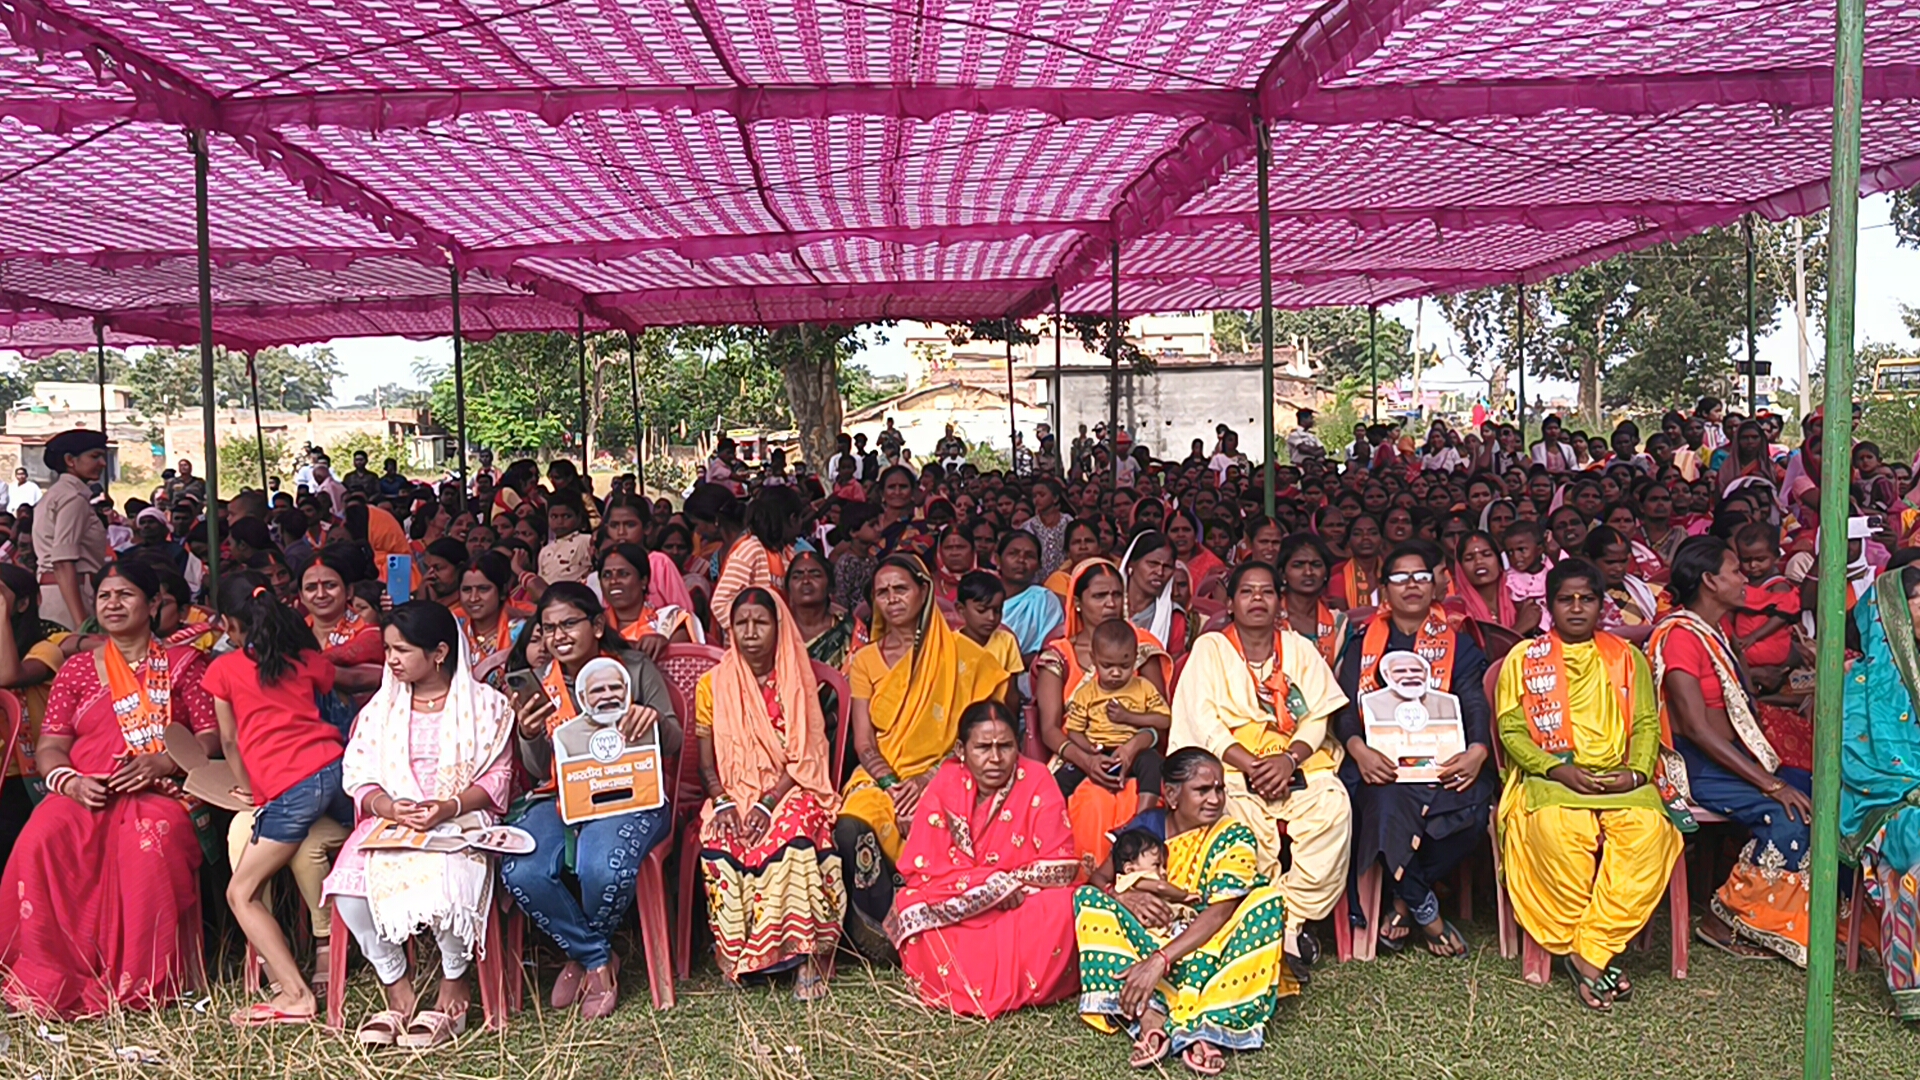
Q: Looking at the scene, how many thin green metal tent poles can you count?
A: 14